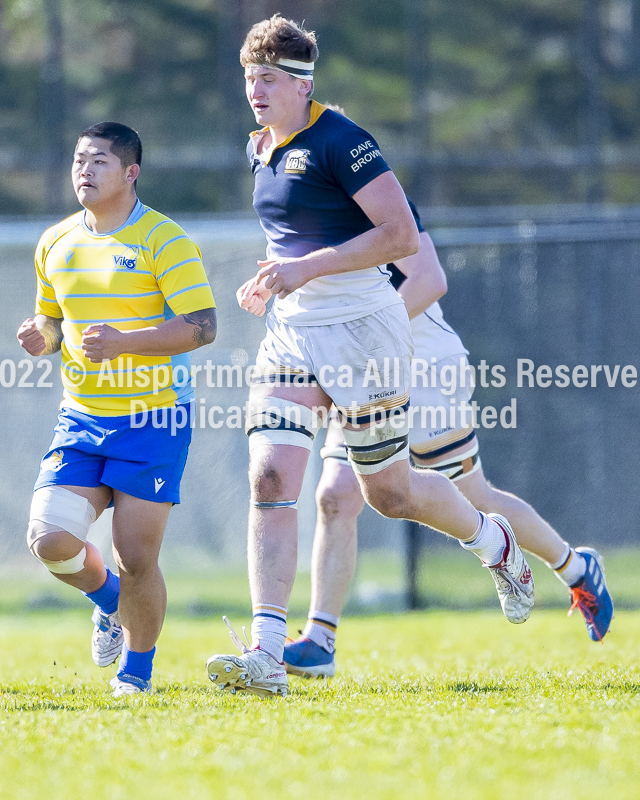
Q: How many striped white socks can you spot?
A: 4